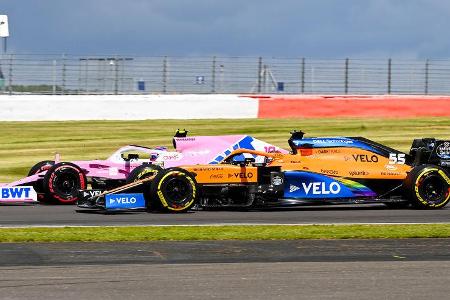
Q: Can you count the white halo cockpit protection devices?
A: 1